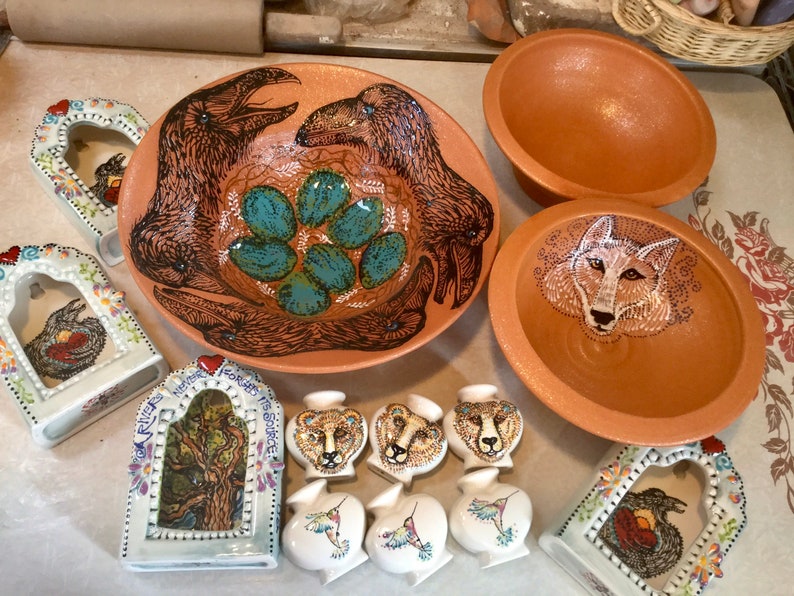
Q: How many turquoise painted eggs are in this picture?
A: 7